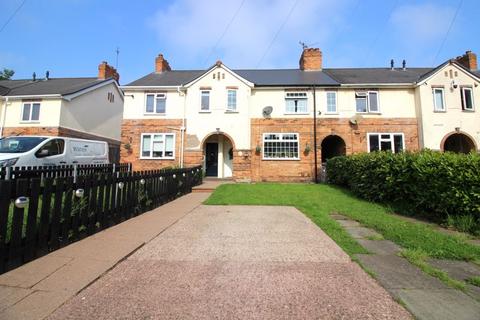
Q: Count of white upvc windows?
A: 12